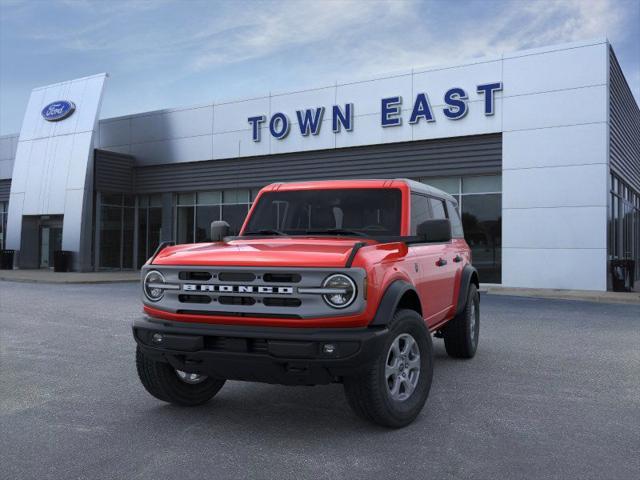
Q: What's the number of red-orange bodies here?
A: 1